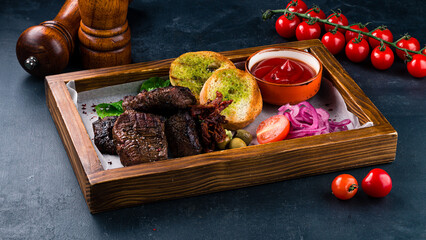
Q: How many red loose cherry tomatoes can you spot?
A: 2